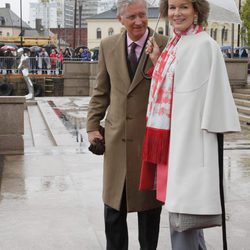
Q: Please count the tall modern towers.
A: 2